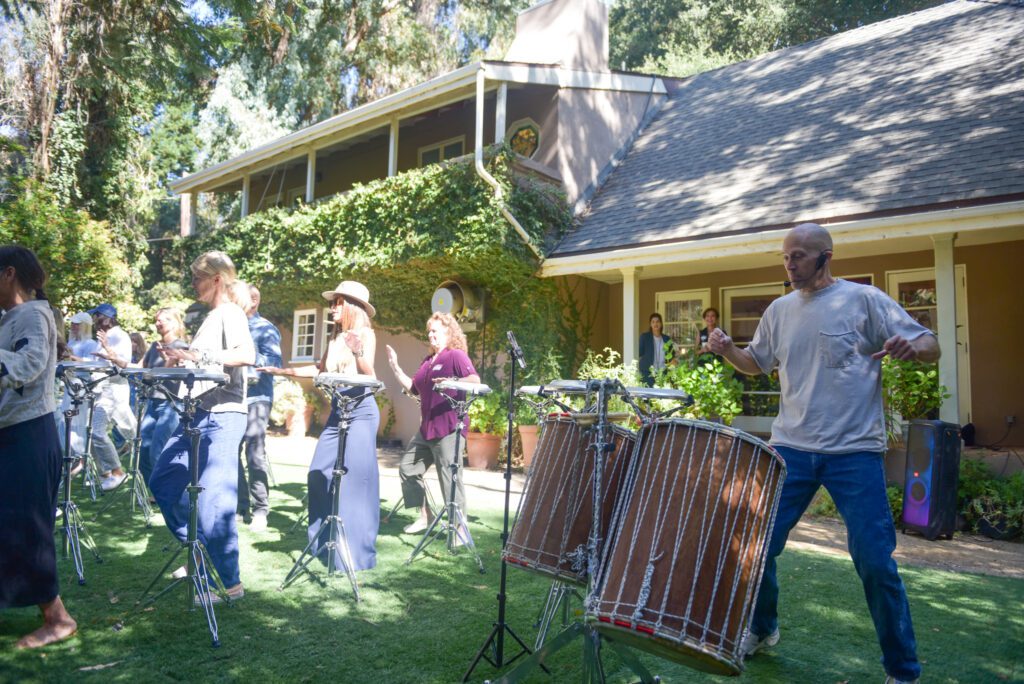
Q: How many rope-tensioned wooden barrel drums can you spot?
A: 2